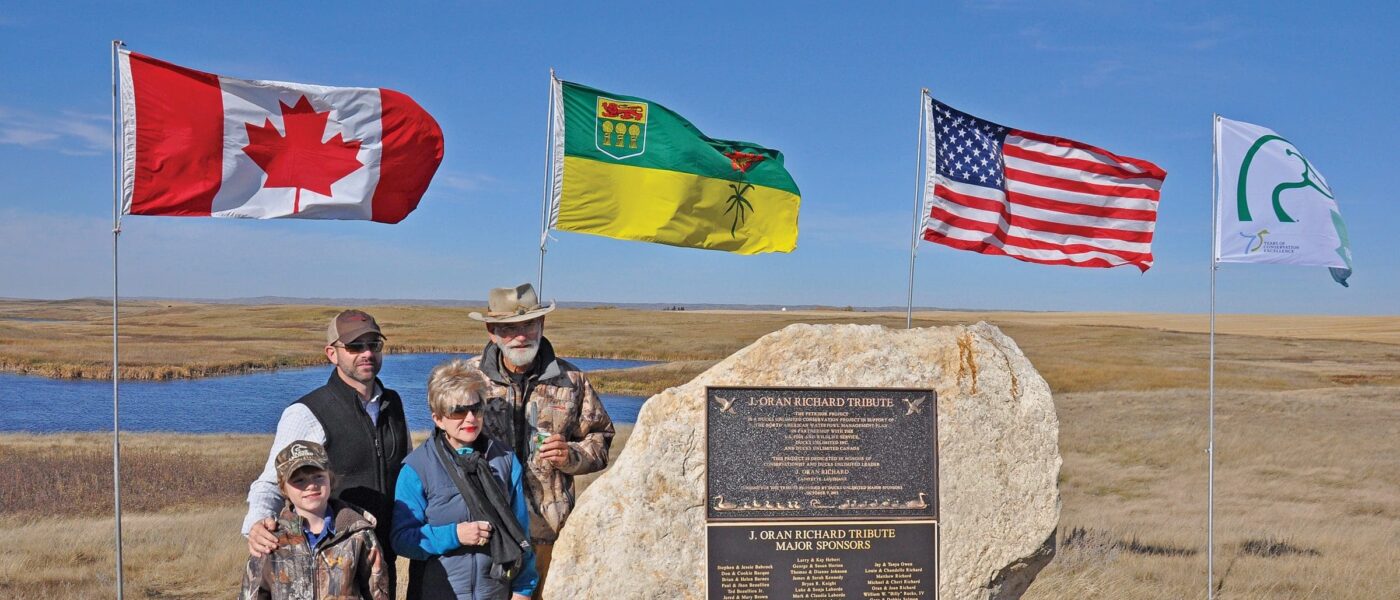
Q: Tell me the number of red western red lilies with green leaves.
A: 1